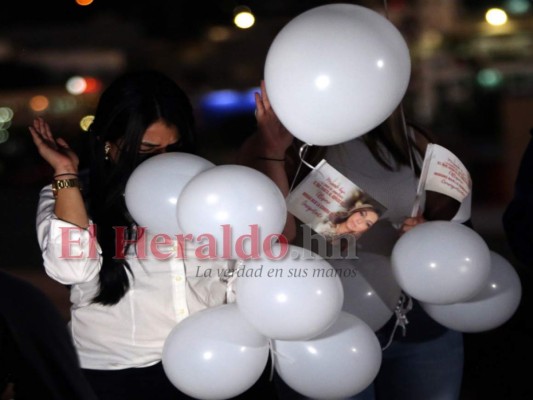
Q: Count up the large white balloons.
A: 9